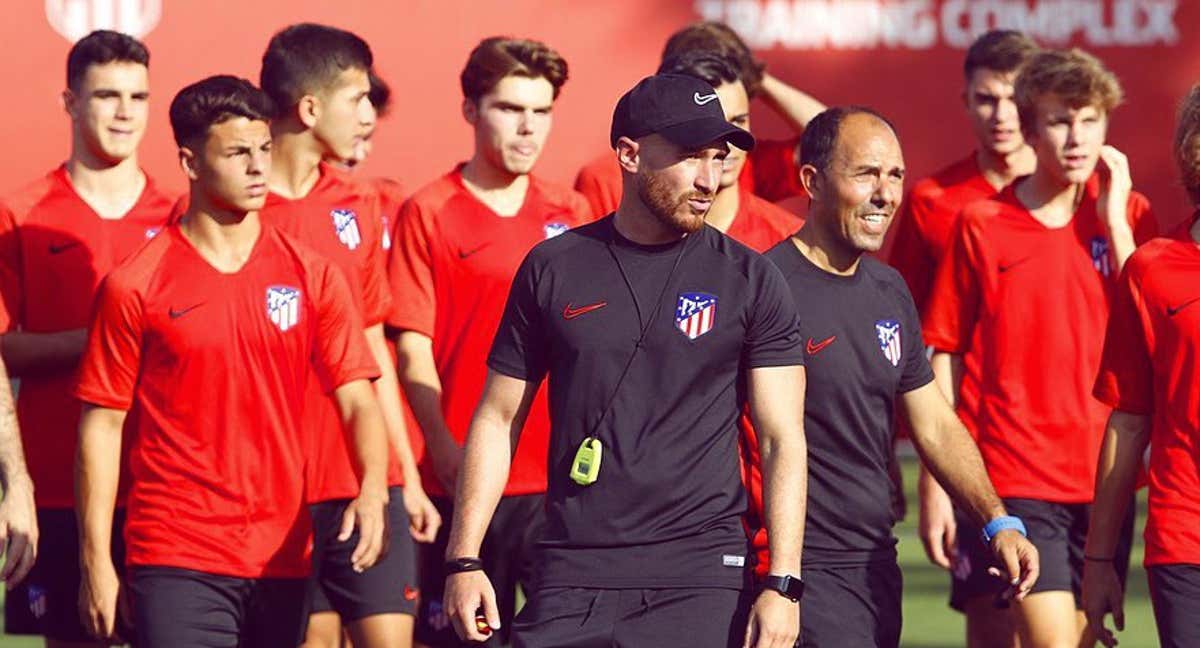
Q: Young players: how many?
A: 10